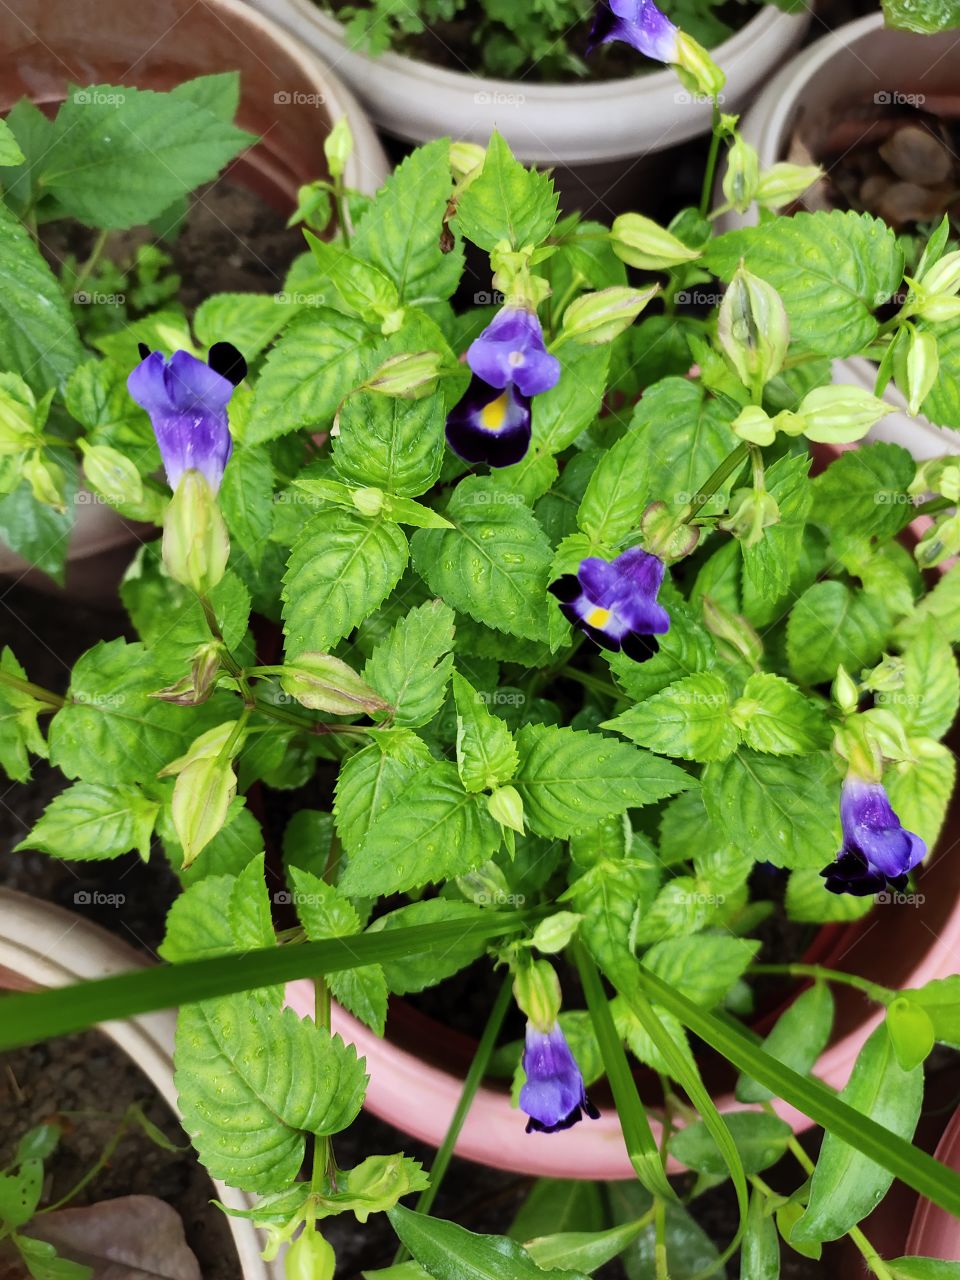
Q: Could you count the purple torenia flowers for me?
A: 6